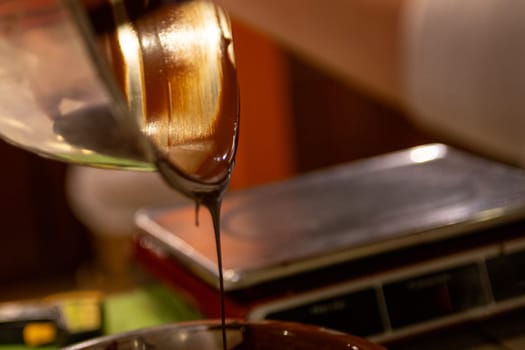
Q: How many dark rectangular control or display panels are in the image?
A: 3